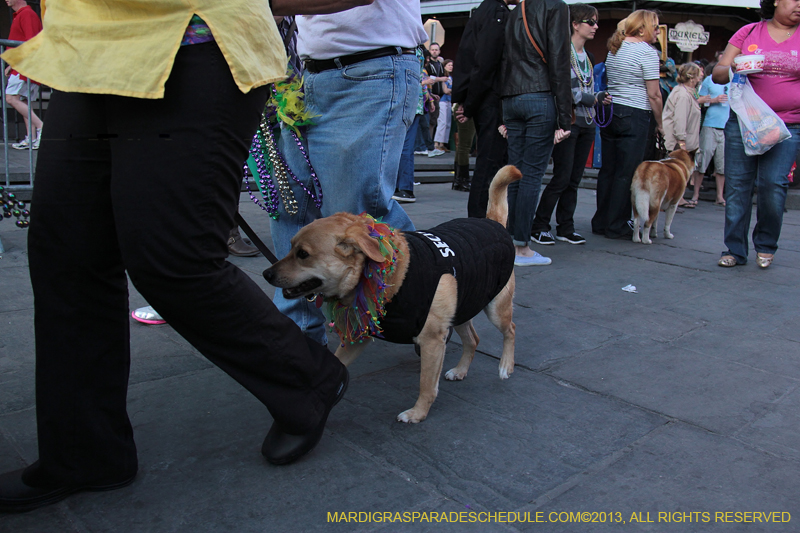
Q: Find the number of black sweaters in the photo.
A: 1